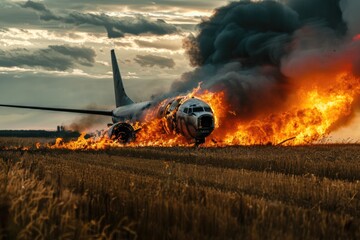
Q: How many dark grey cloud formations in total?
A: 3